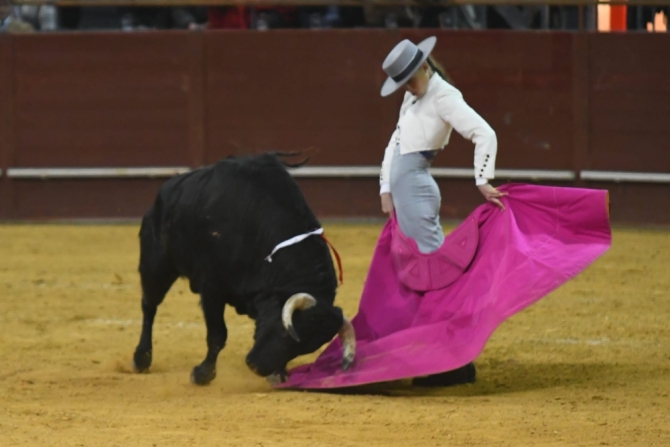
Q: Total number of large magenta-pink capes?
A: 1